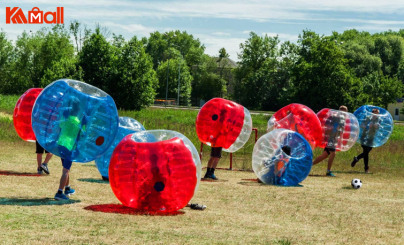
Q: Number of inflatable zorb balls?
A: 9